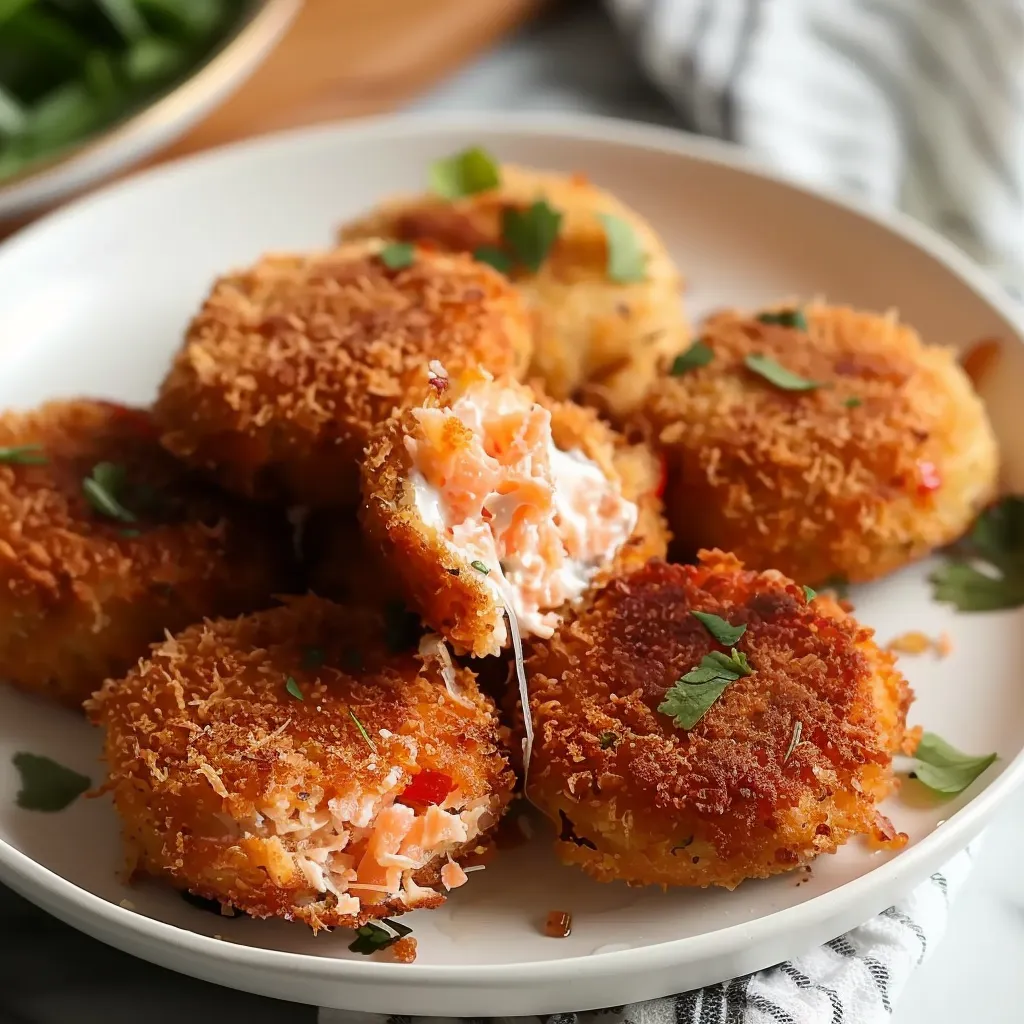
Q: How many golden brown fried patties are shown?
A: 7